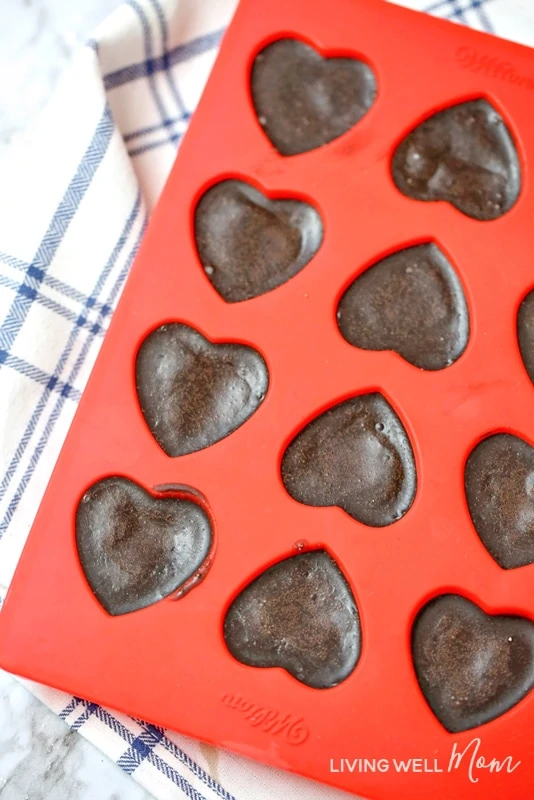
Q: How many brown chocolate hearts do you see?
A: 11